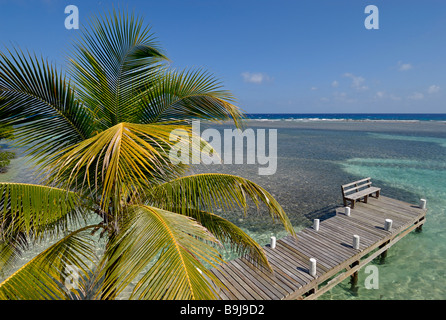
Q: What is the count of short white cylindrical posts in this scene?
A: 7